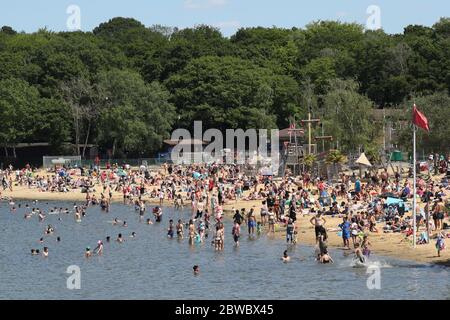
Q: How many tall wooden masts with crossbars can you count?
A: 3